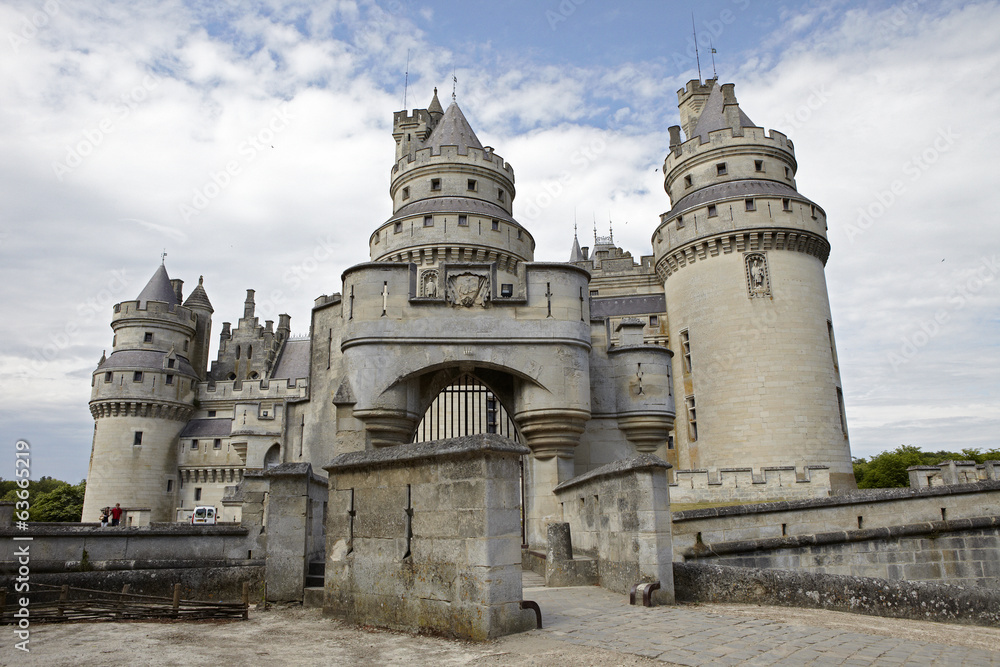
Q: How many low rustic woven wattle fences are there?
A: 1